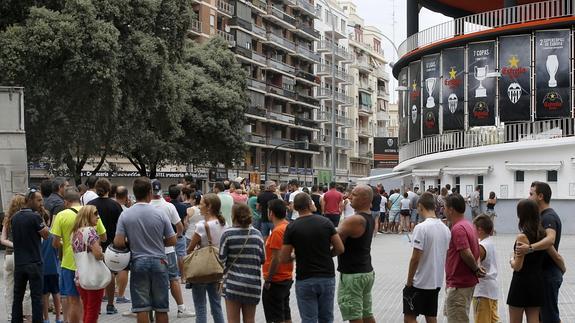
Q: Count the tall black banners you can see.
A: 7